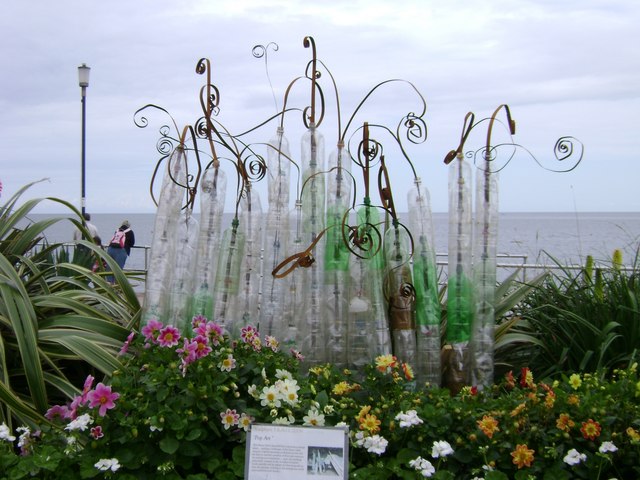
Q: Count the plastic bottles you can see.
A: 15